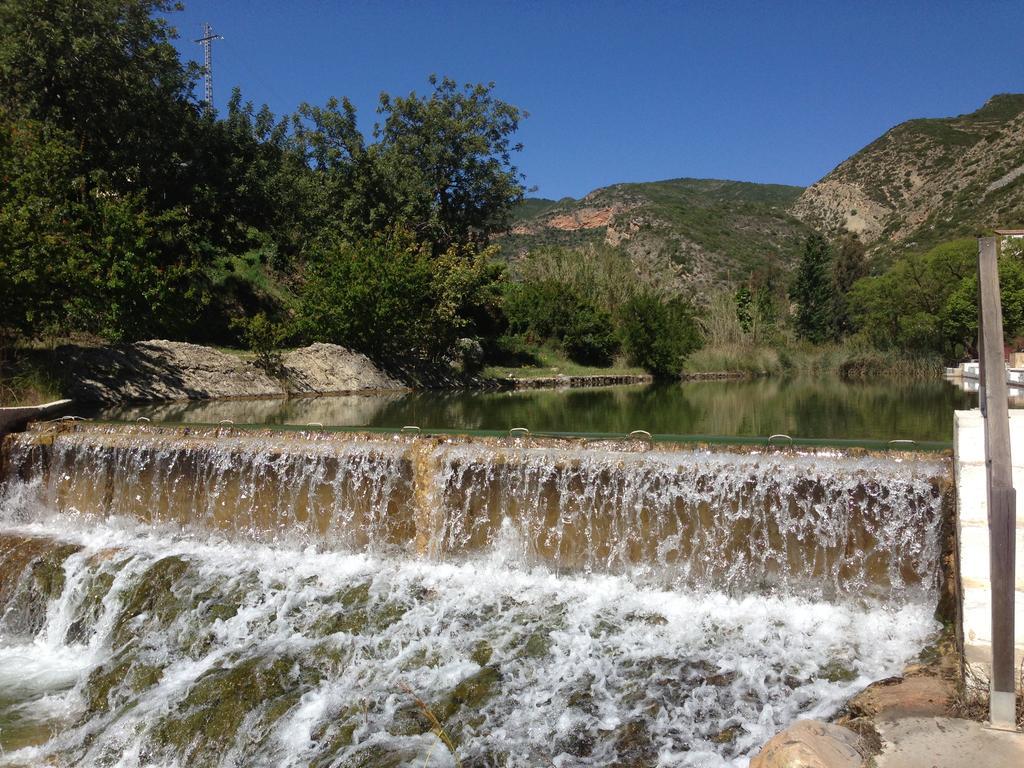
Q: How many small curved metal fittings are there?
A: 9